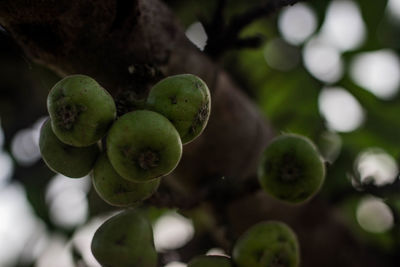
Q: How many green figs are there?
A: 9